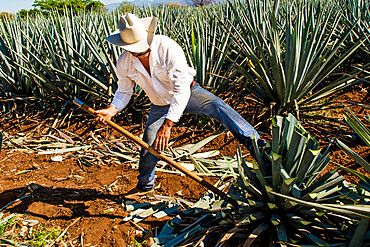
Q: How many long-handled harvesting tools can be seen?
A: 1